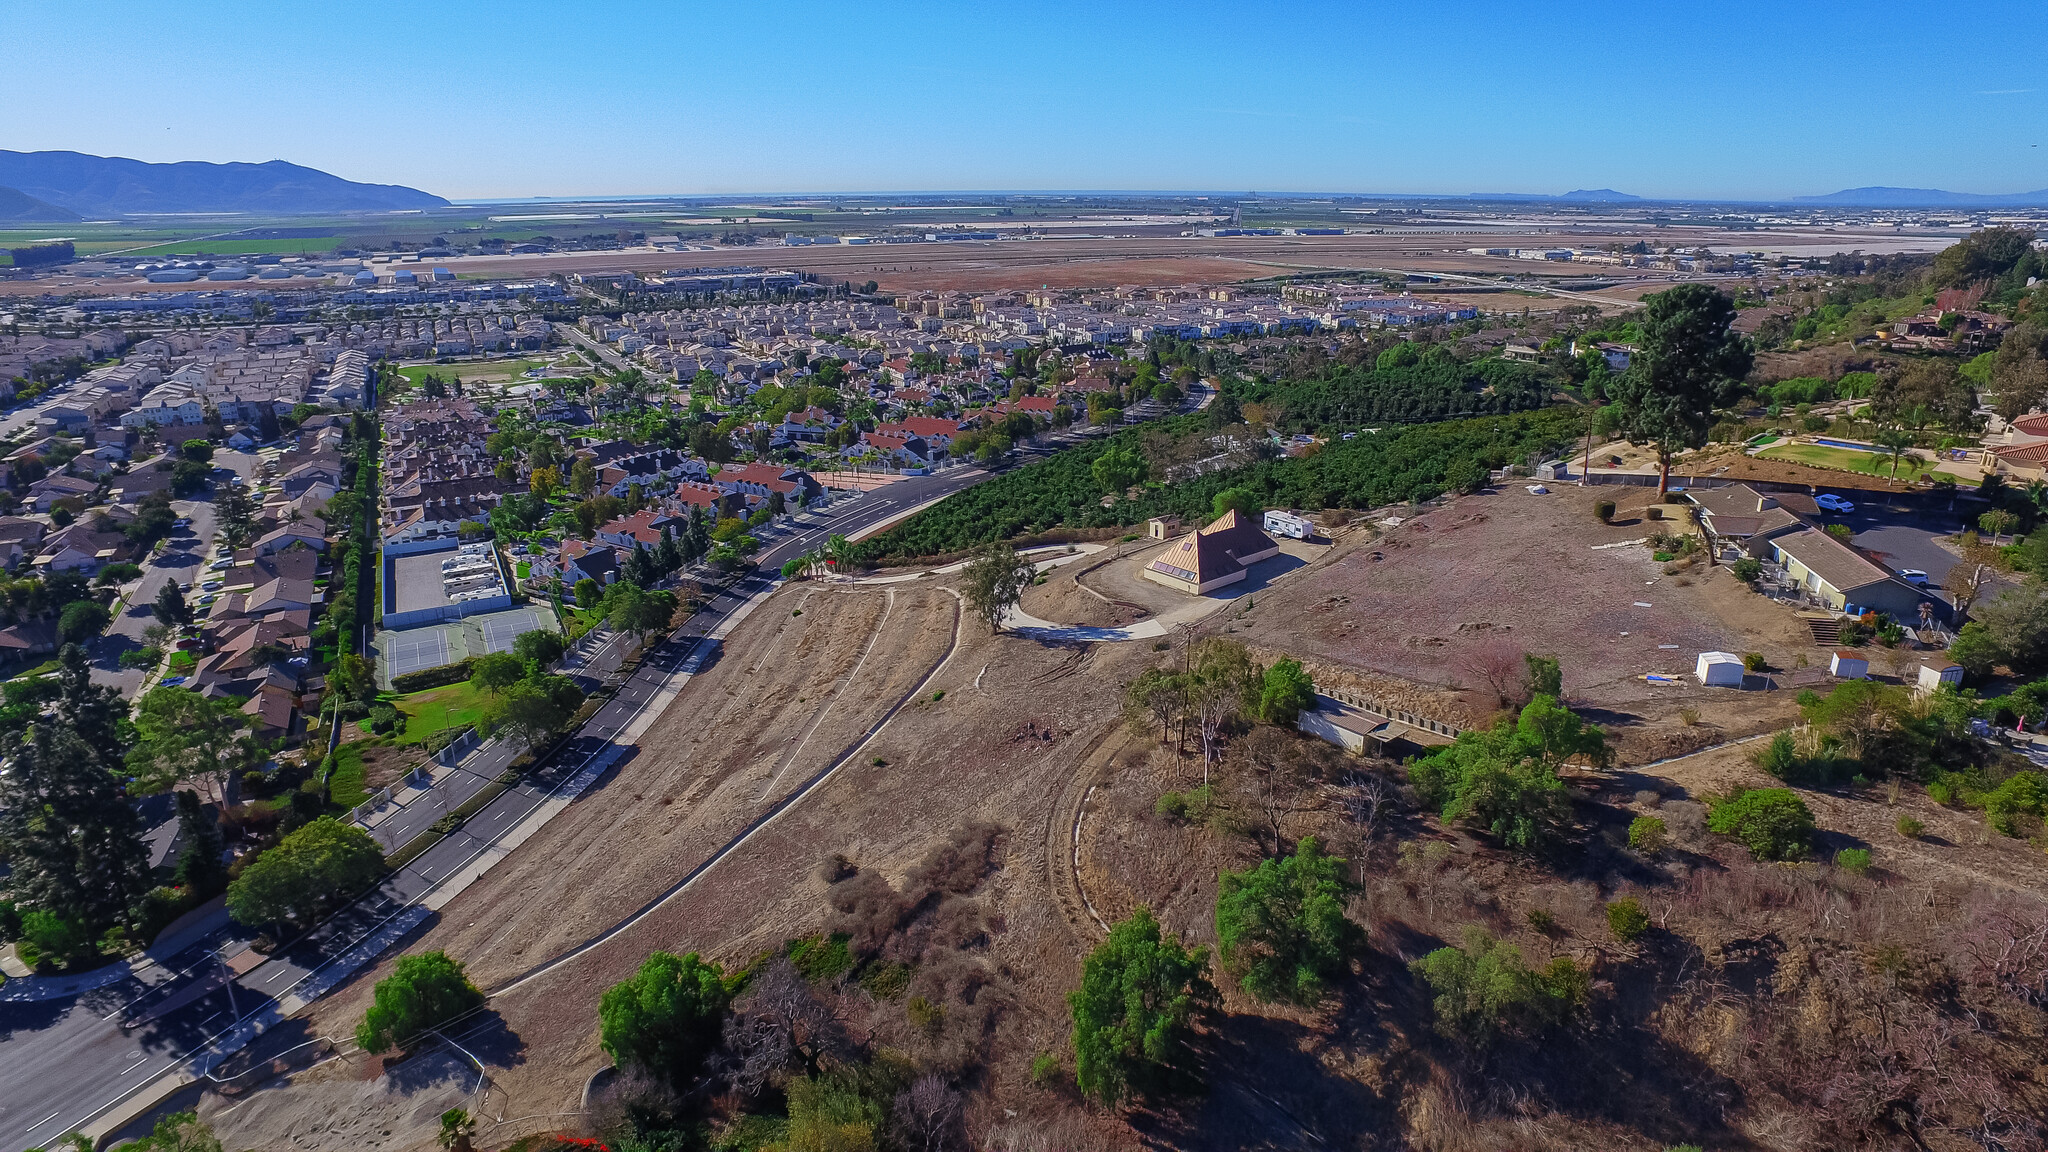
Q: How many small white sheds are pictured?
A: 3